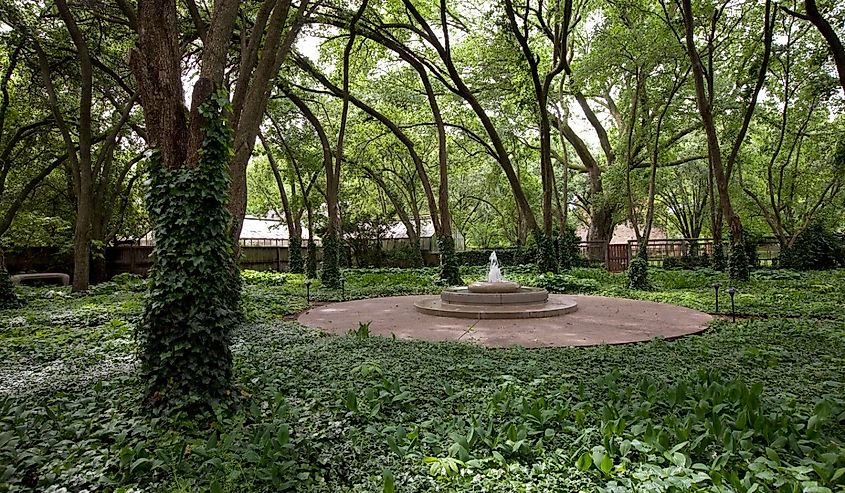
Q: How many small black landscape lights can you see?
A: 4